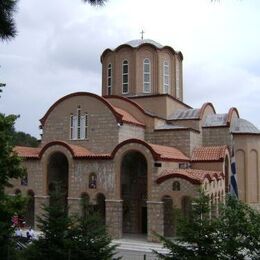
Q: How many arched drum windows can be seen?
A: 4